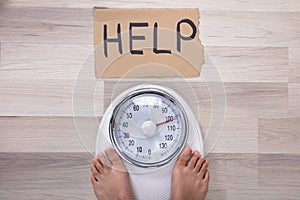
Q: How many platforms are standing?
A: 1